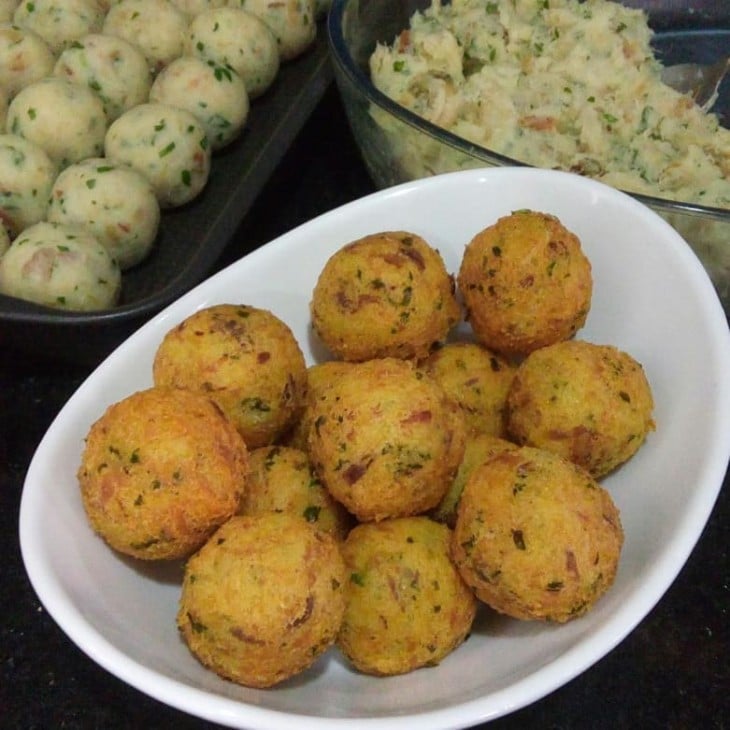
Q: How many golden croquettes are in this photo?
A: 13